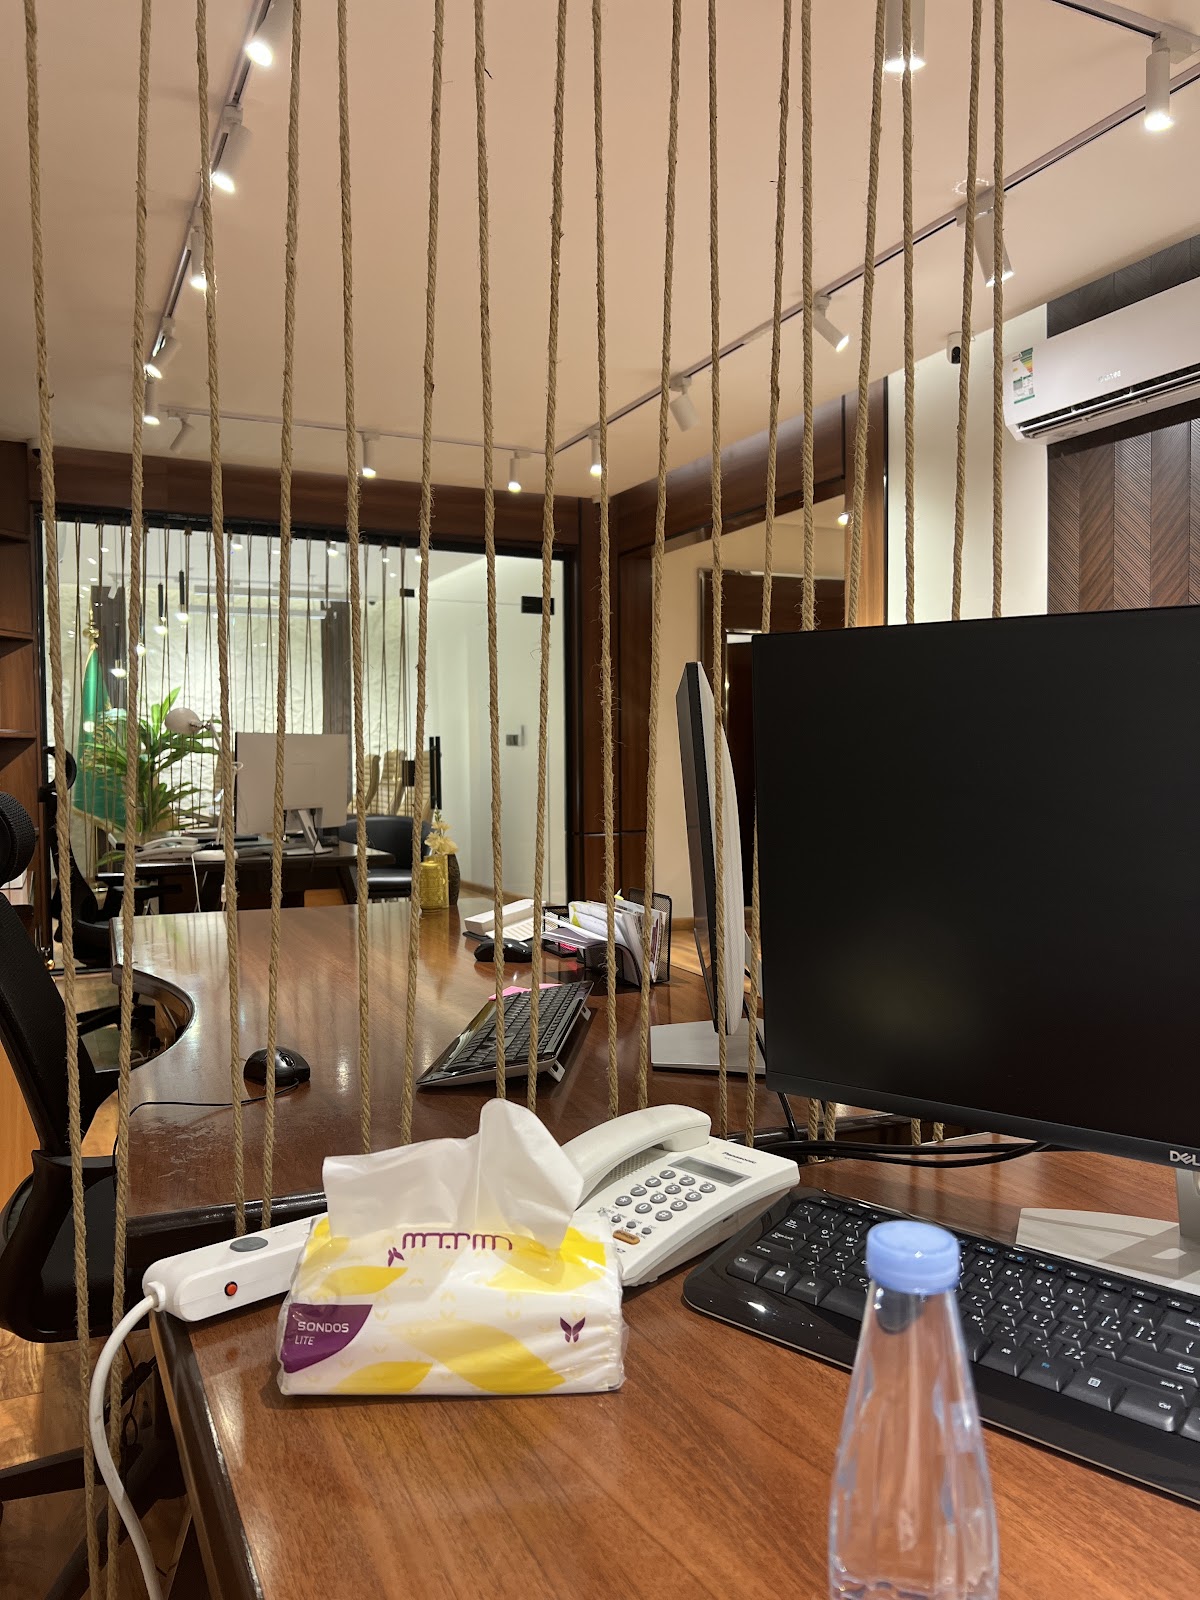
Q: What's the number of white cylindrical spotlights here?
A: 14